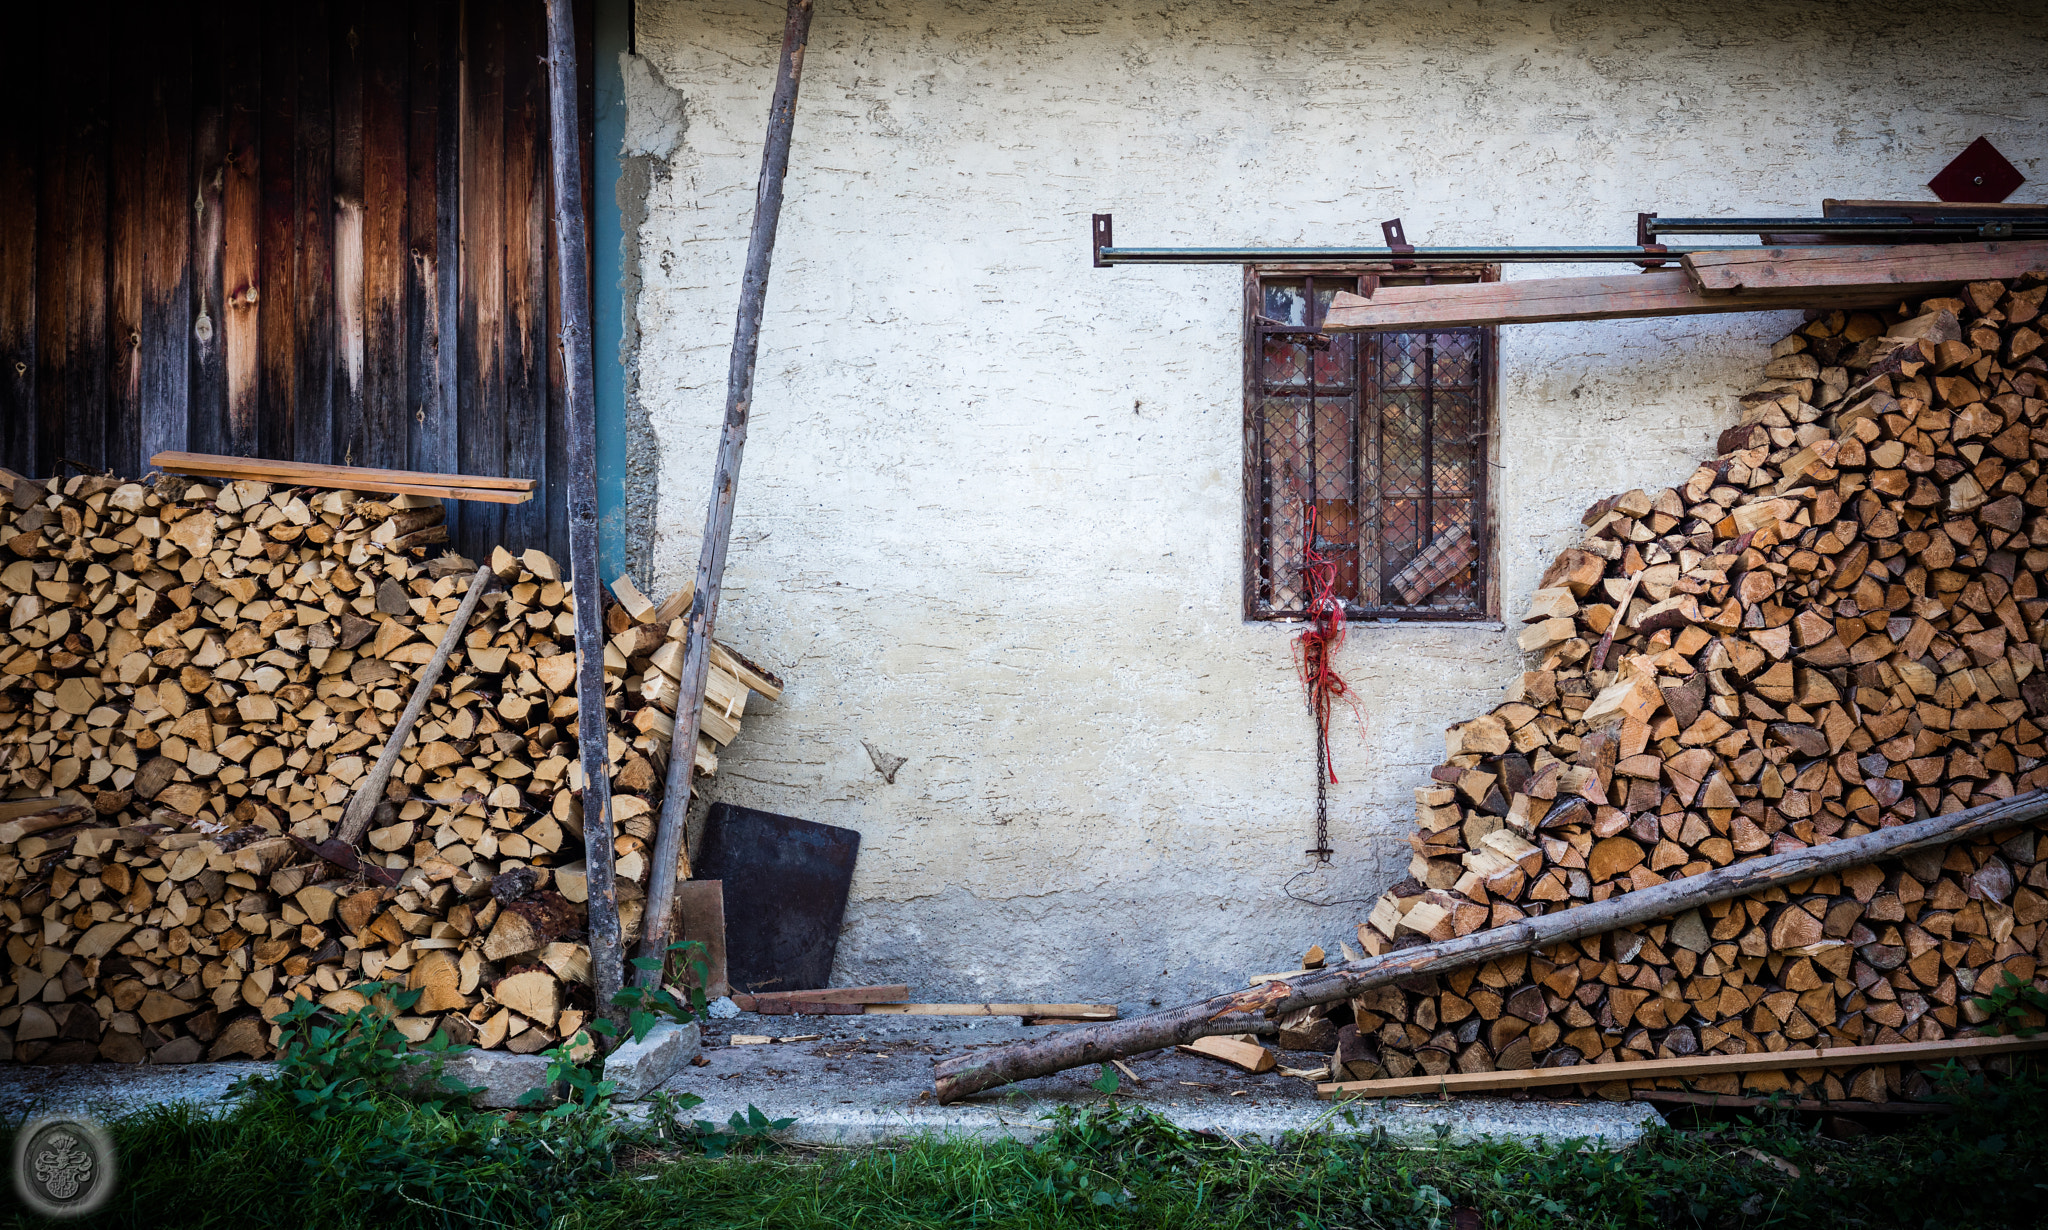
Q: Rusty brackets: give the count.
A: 3